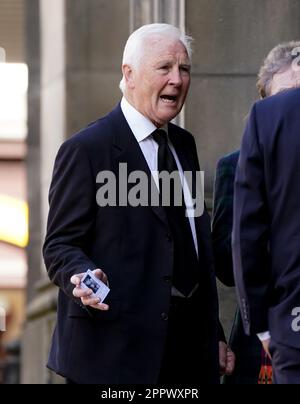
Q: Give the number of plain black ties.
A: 1